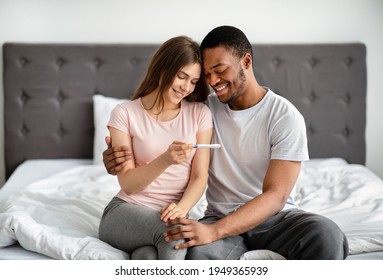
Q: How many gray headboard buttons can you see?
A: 15